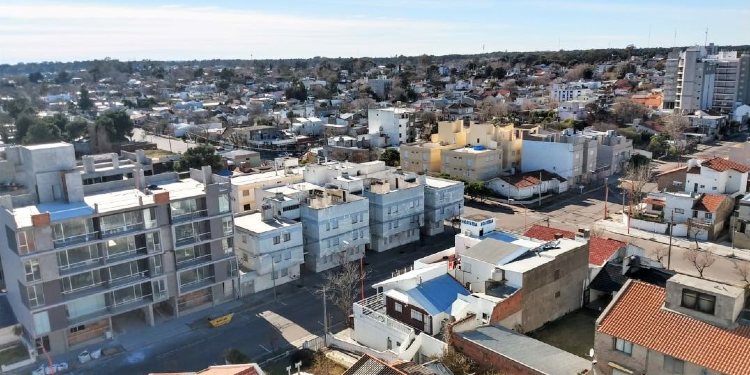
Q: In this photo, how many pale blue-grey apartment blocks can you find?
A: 4